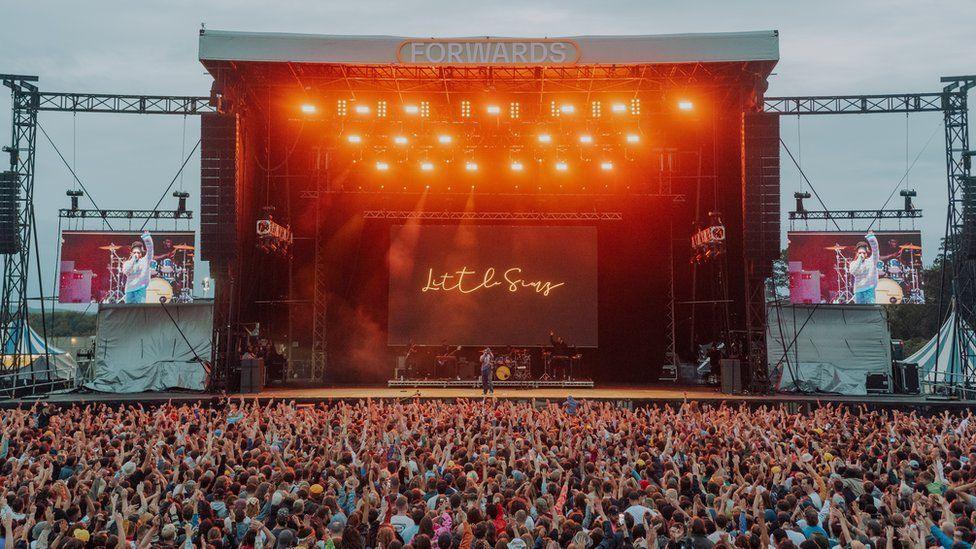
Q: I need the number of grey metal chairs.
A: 0